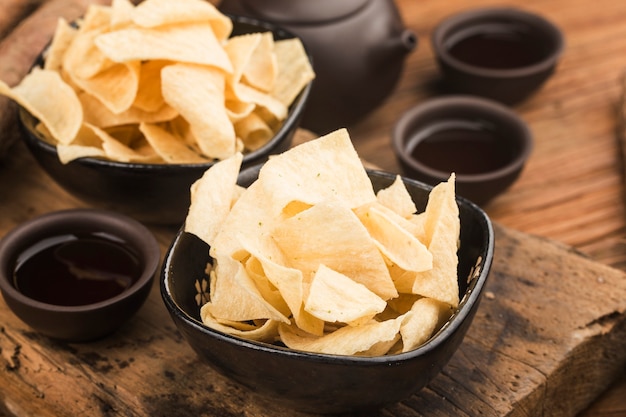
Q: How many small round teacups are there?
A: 3